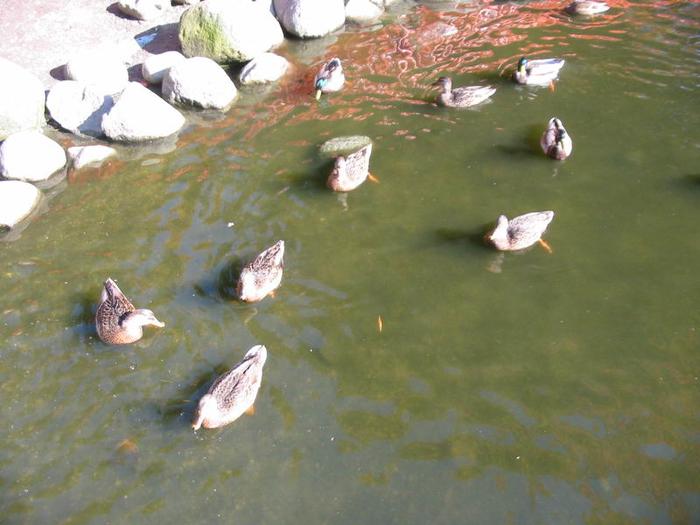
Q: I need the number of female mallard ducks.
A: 6